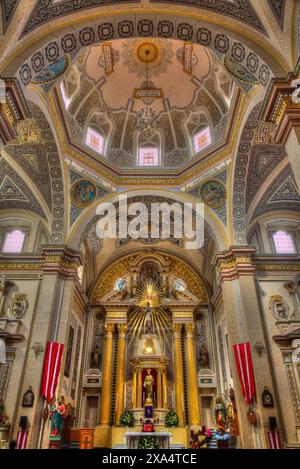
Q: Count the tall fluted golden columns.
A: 4